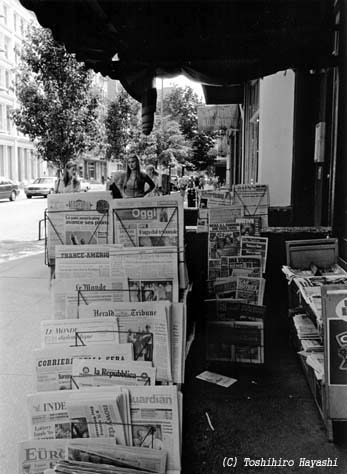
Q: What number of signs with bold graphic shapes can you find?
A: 1